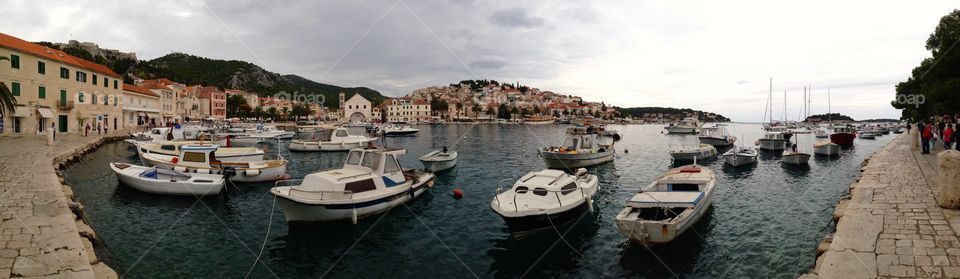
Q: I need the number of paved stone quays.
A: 2